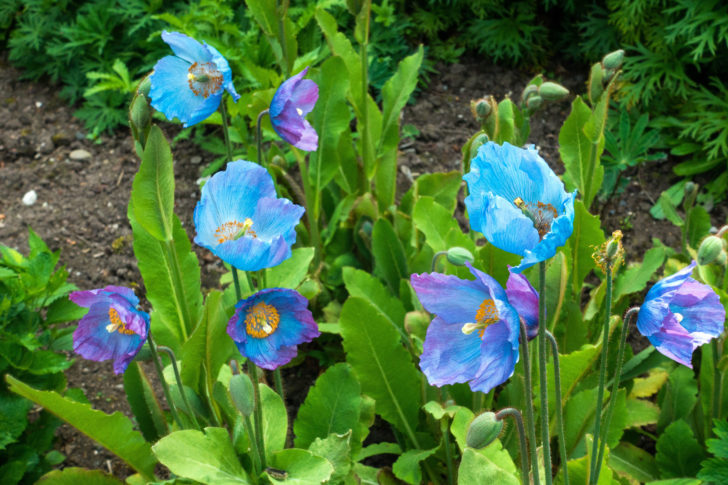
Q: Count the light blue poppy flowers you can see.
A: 3